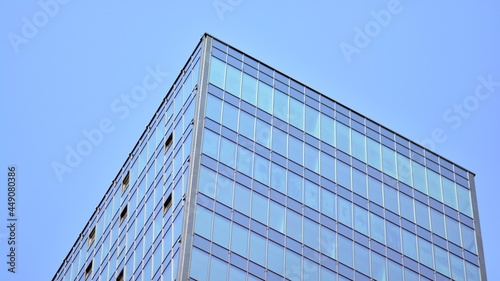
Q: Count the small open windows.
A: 7